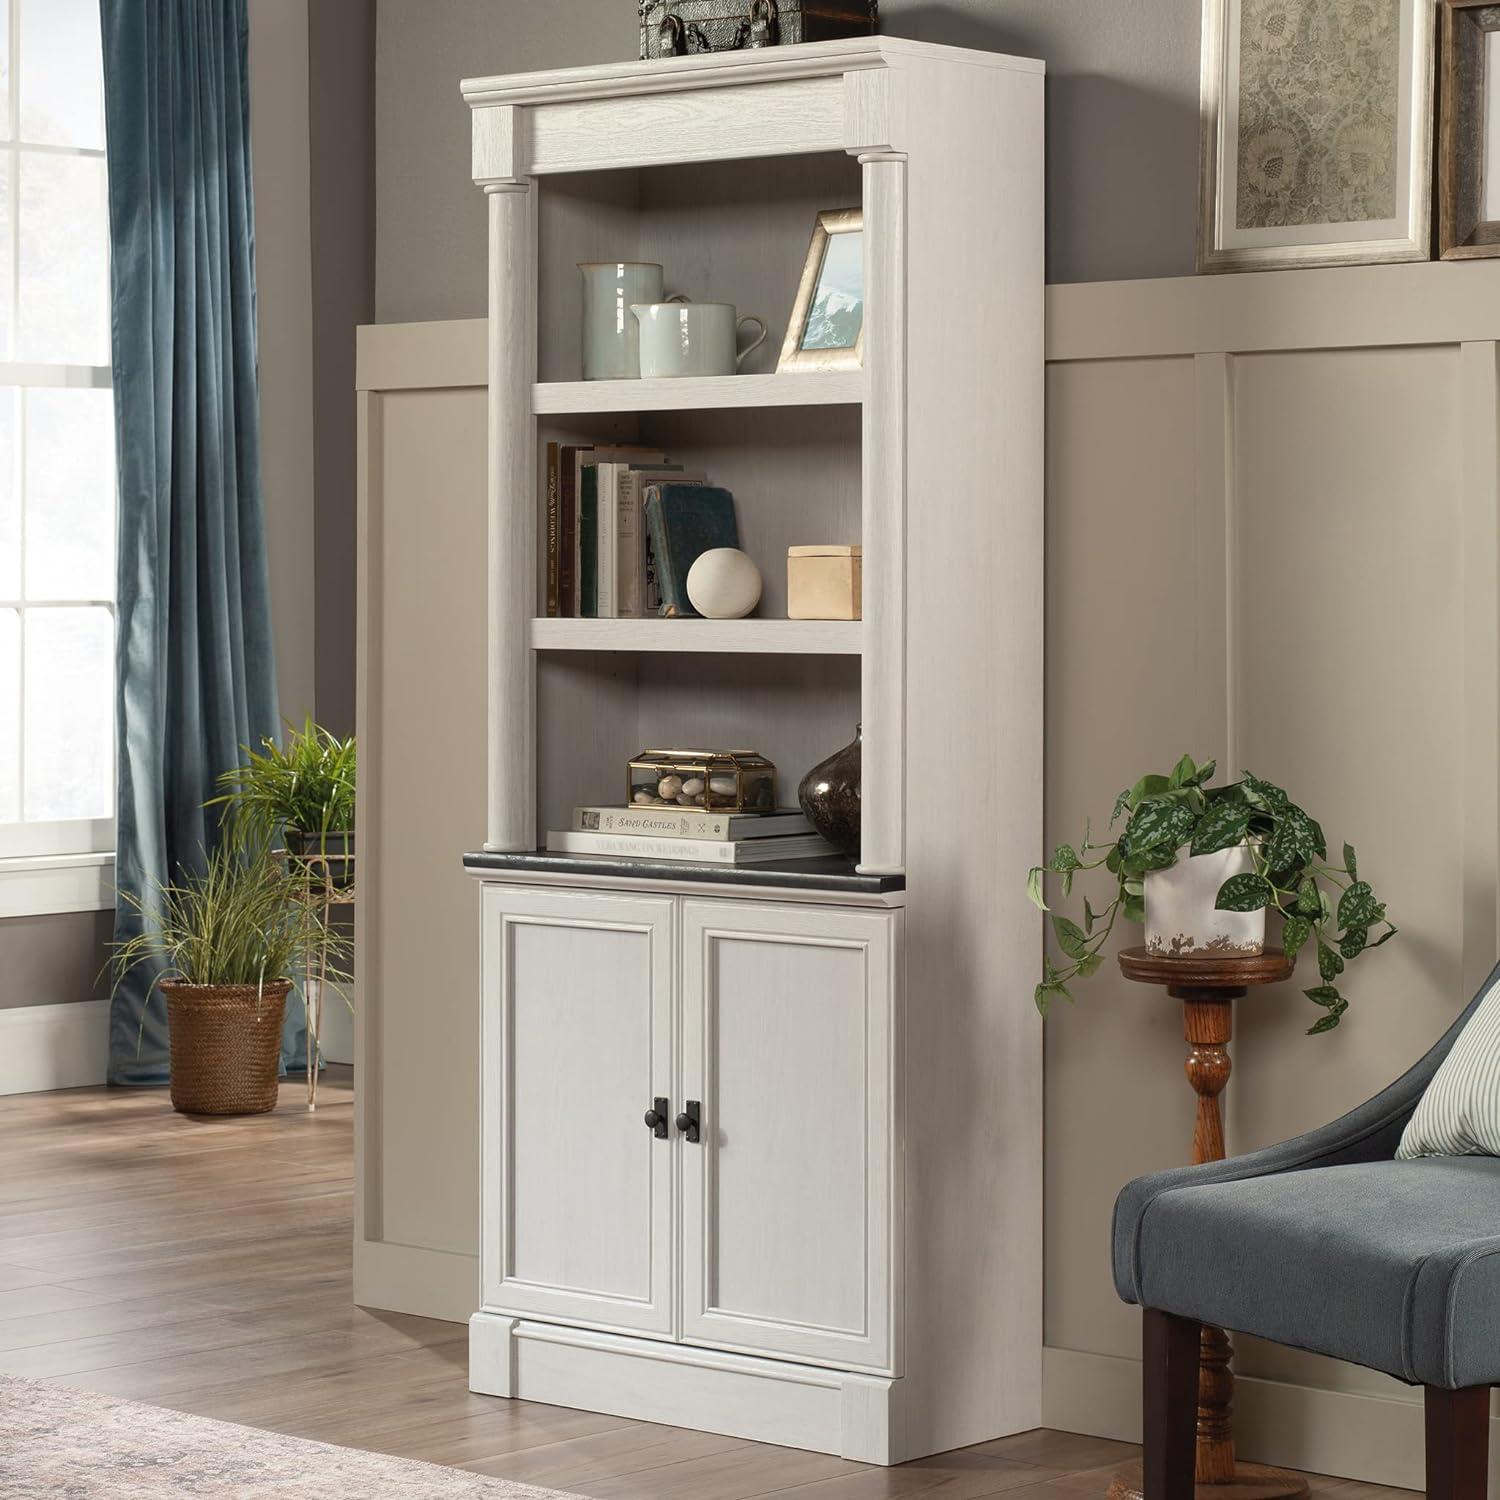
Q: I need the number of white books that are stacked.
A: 2